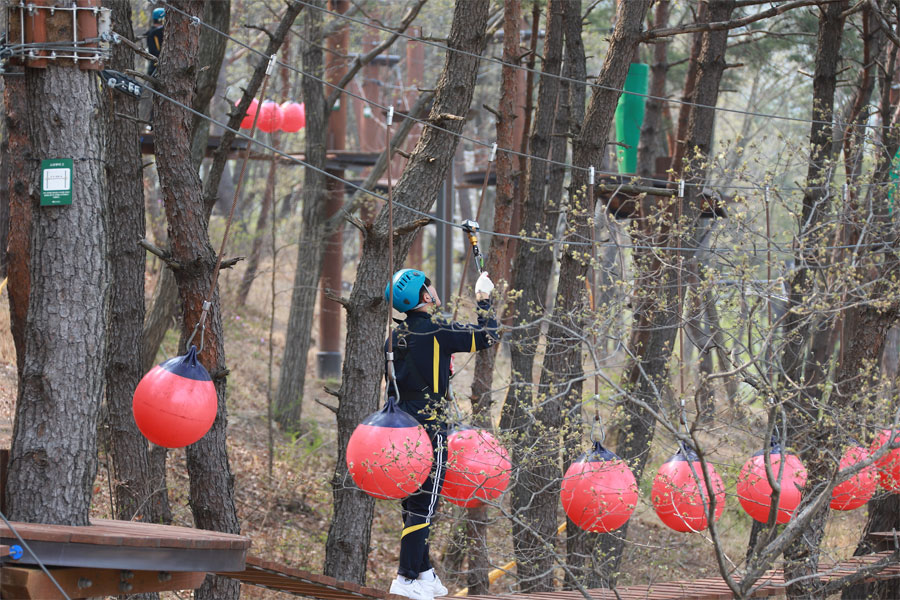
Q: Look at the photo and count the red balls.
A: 11